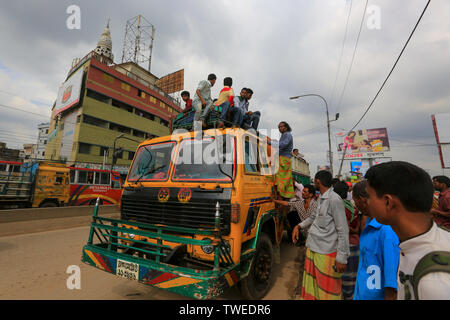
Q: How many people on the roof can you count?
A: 5